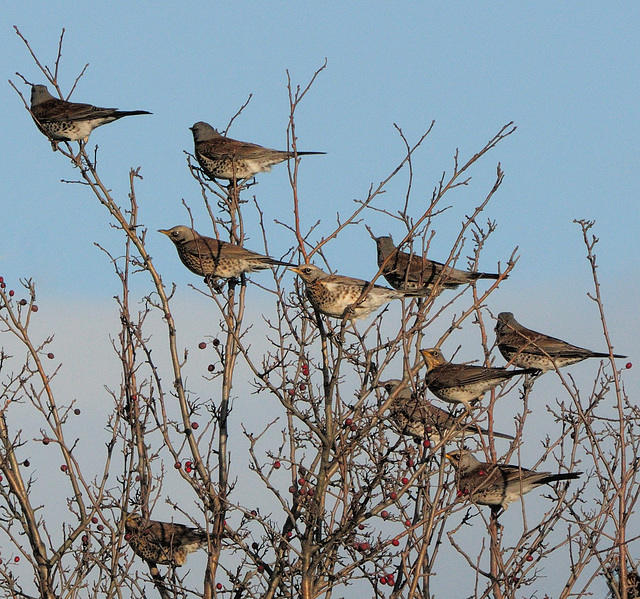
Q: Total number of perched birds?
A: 10